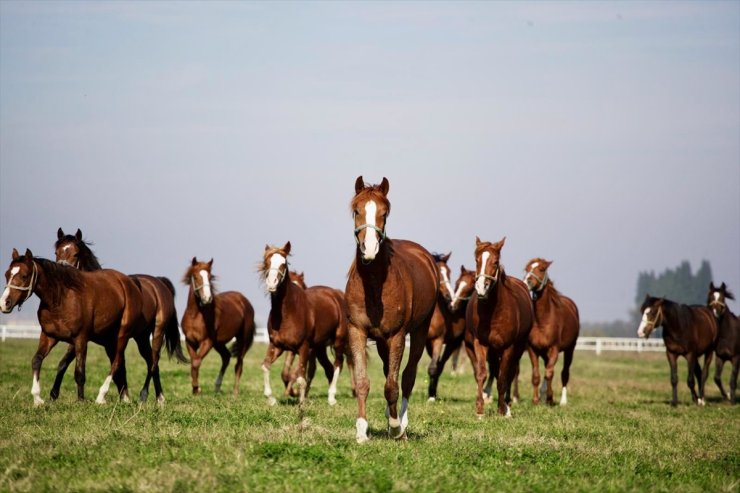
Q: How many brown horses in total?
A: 12